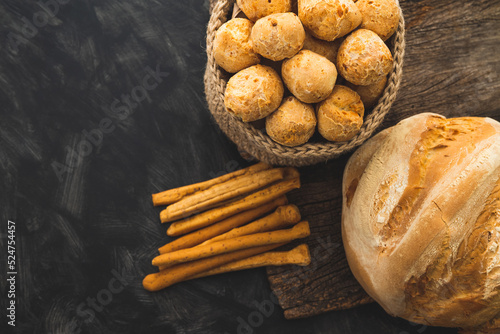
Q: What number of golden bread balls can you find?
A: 12